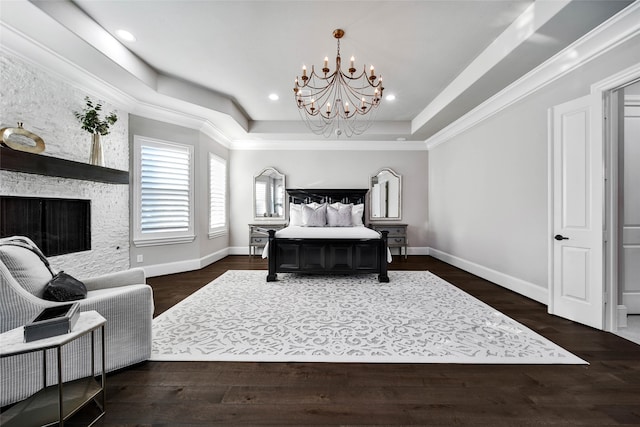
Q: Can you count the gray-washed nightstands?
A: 2